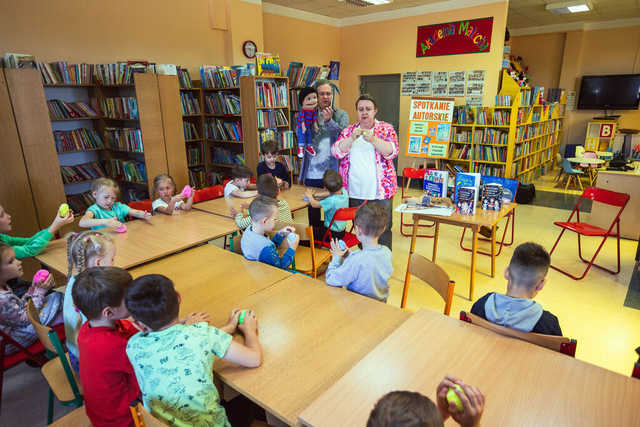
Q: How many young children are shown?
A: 15